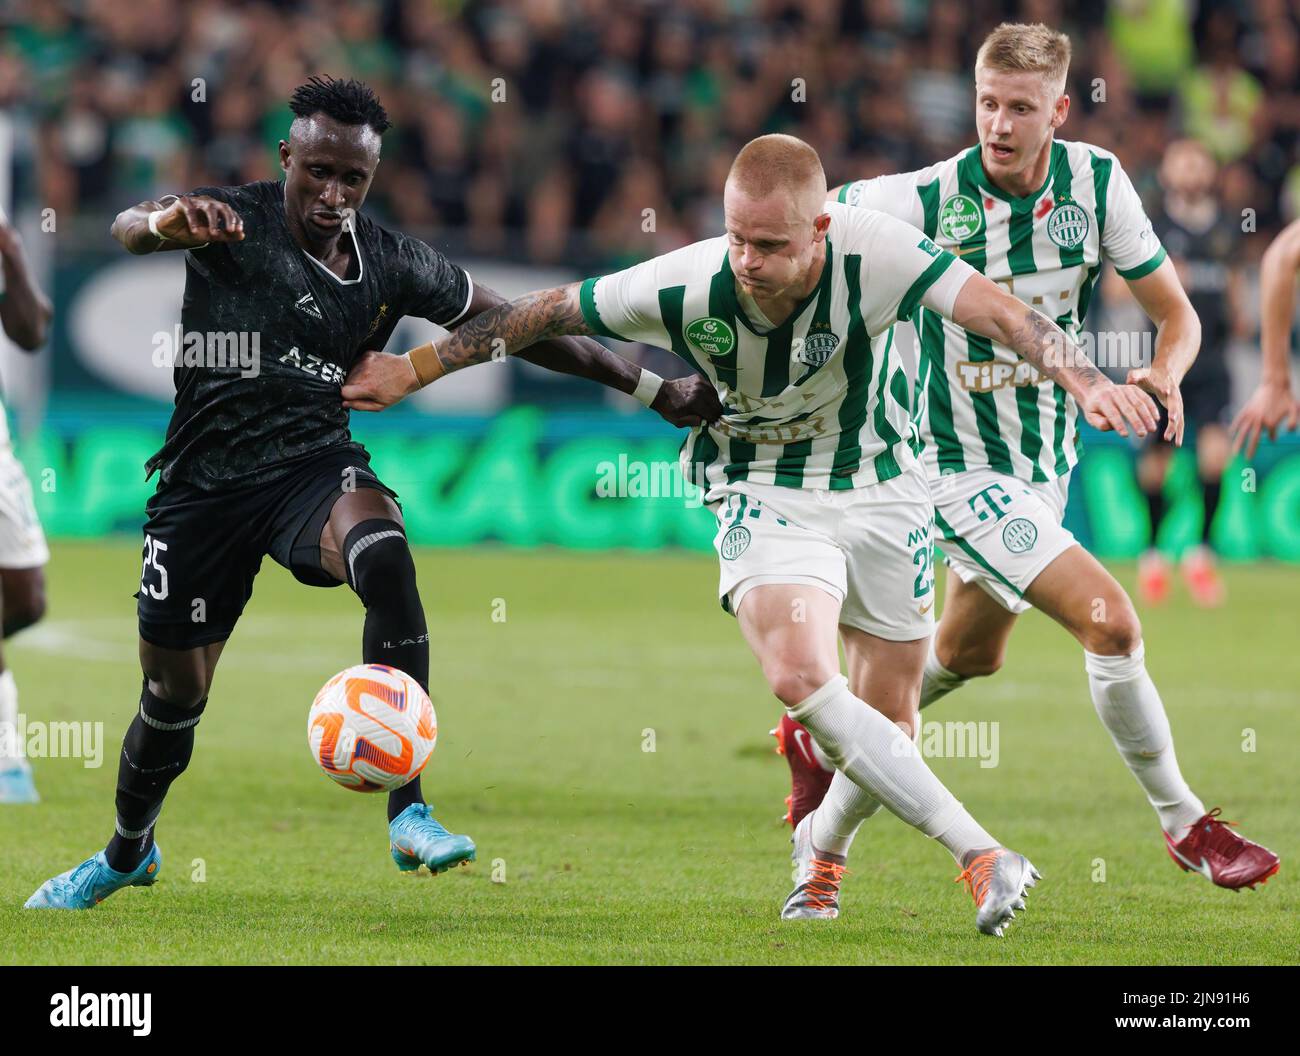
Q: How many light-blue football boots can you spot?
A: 3